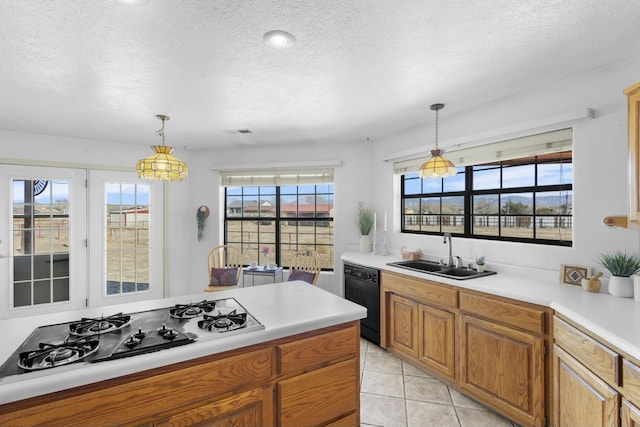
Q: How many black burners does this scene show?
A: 4